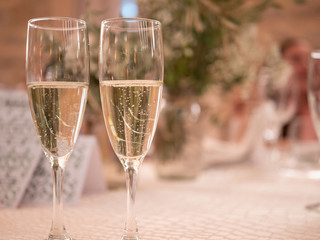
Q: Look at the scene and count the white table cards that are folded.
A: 2